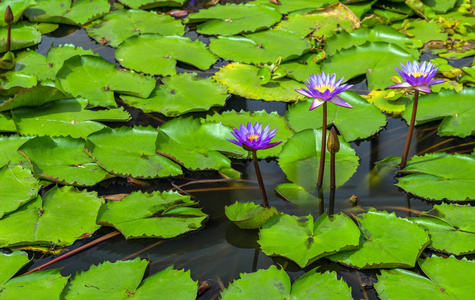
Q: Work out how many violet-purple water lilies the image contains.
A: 3